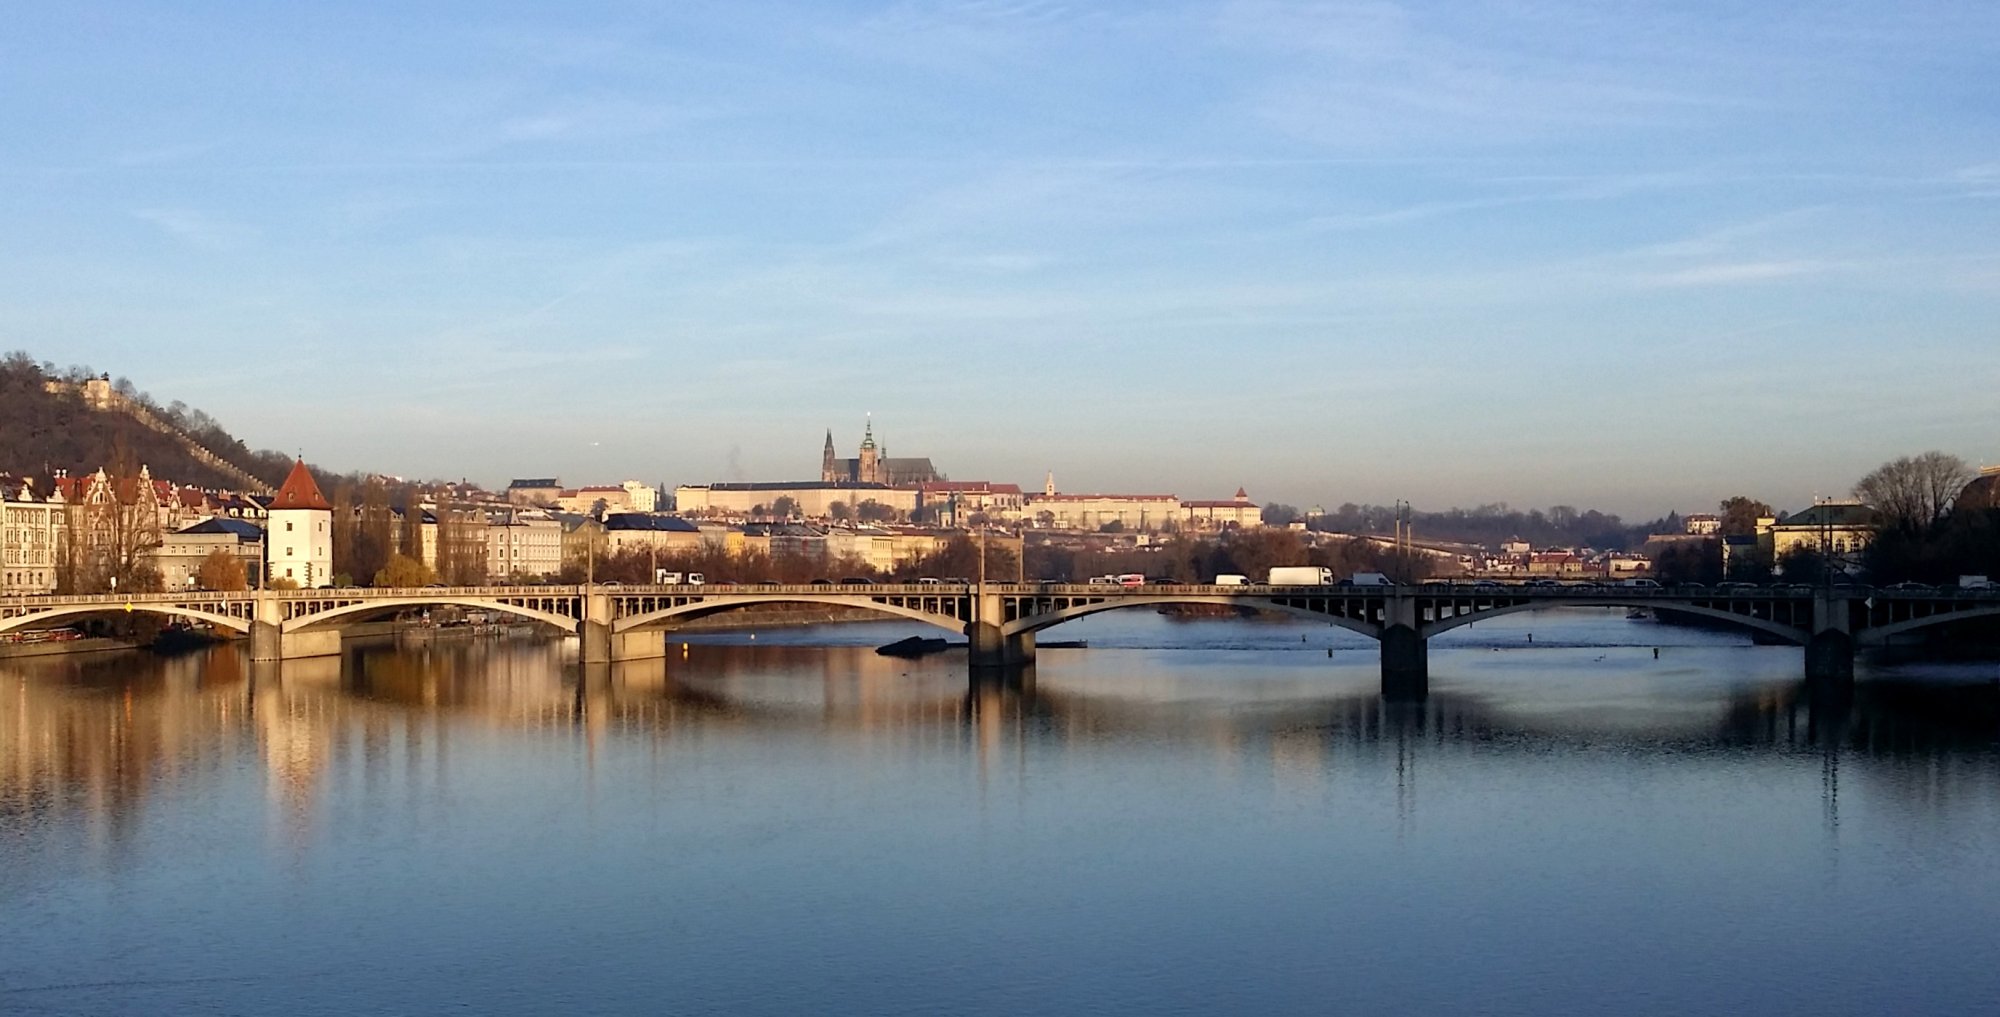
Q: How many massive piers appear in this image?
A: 5